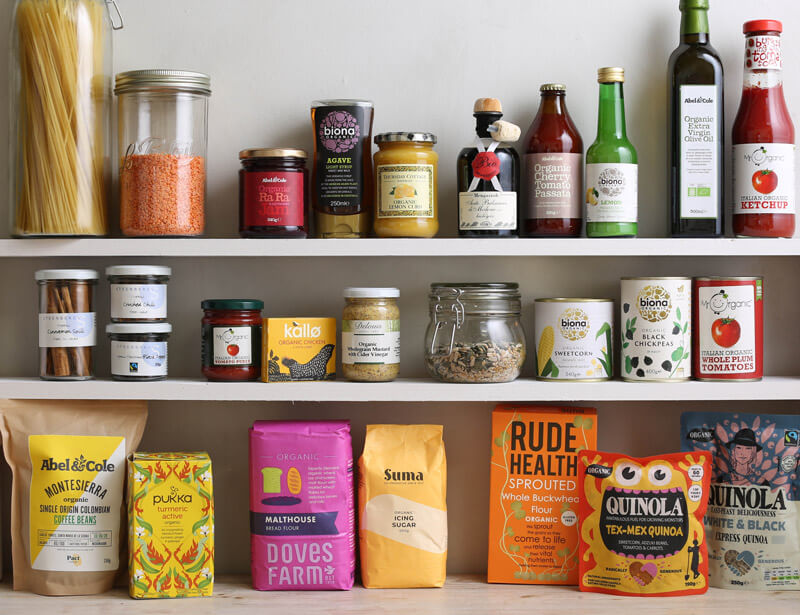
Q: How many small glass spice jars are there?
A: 3